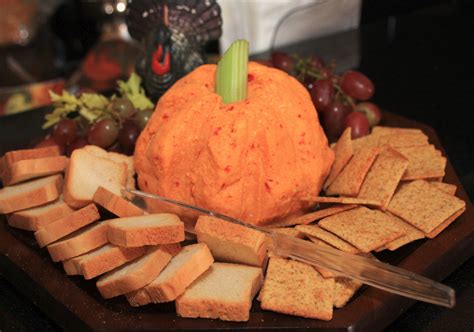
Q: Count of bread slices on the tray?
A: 15